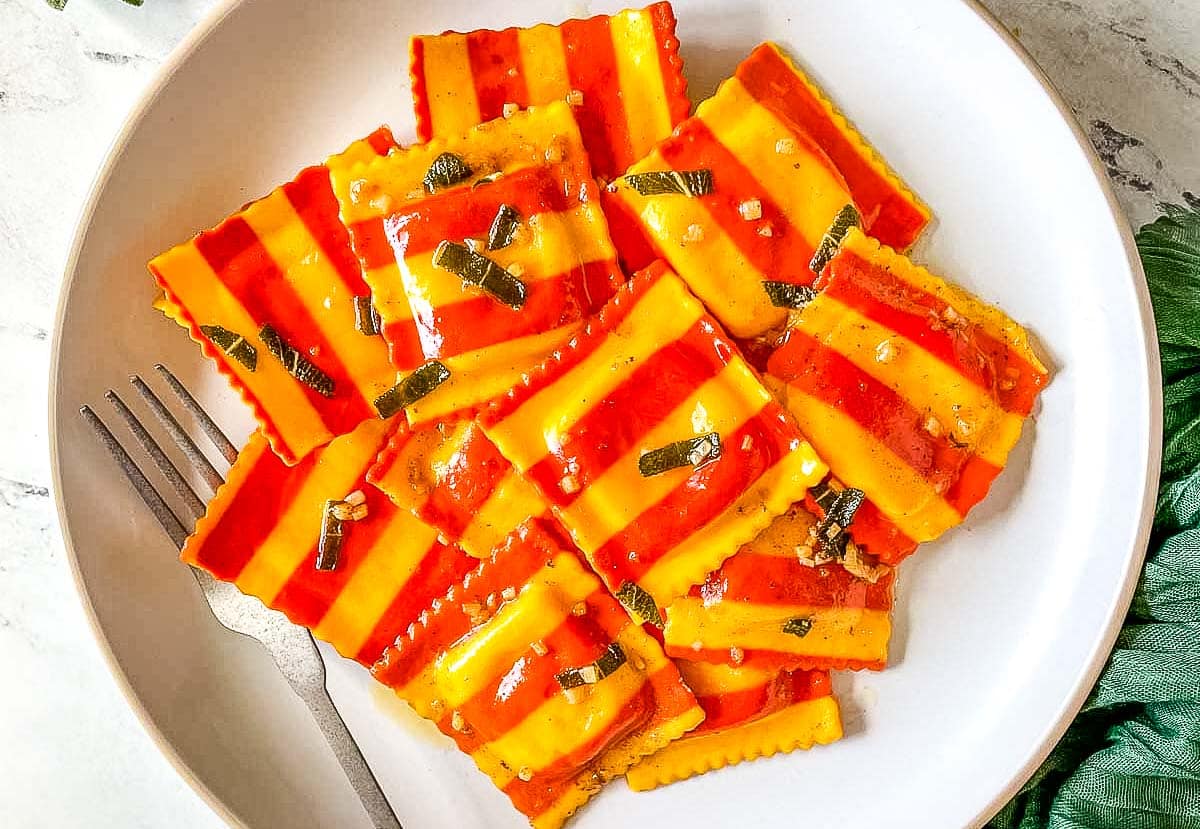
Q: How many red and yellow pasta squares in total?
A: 11